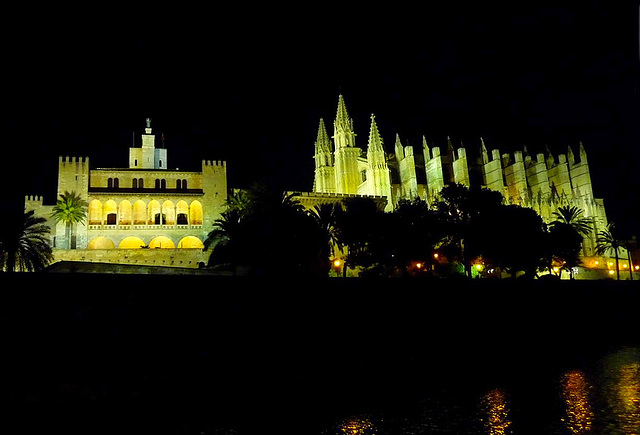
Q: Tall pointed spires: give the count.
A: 3